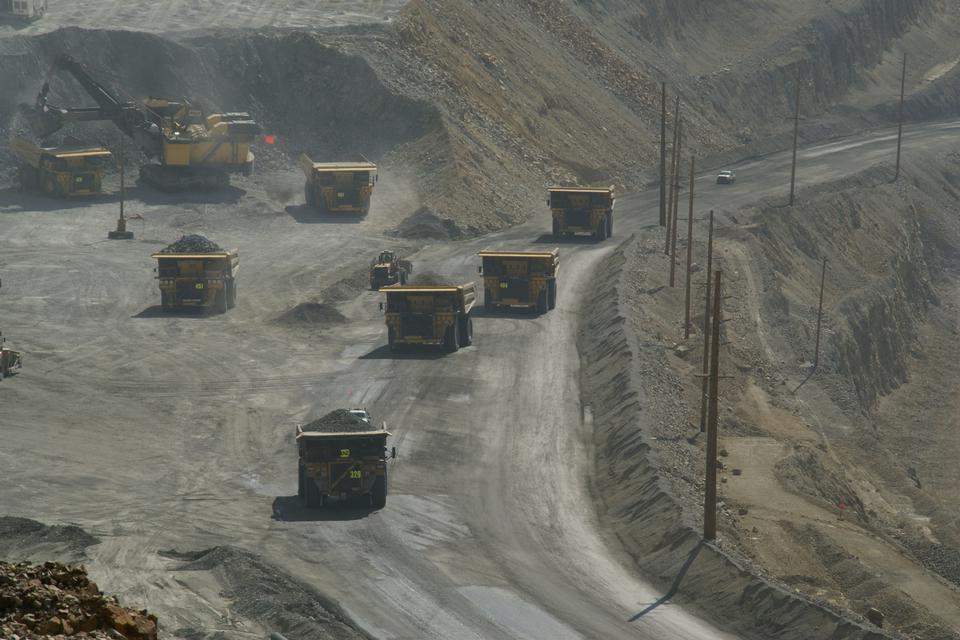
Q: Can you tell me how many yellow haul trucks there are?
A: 7